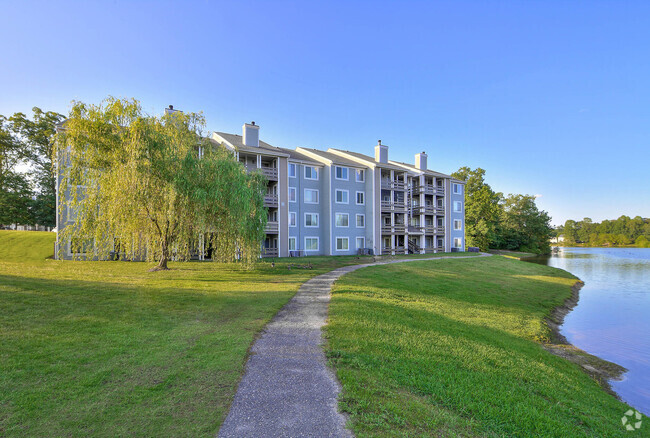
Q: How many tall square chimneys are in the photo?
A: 4